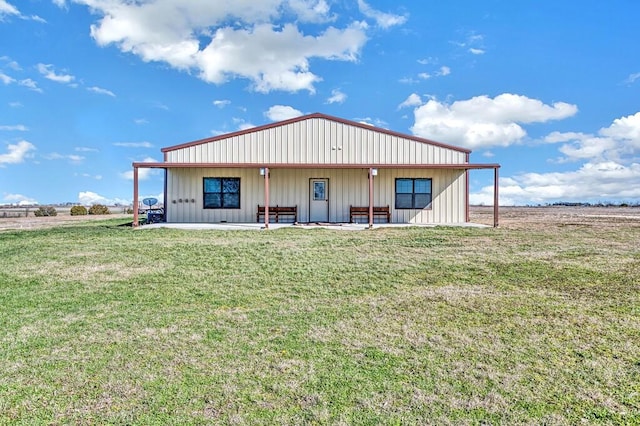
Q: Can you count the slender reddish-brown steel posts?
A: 4